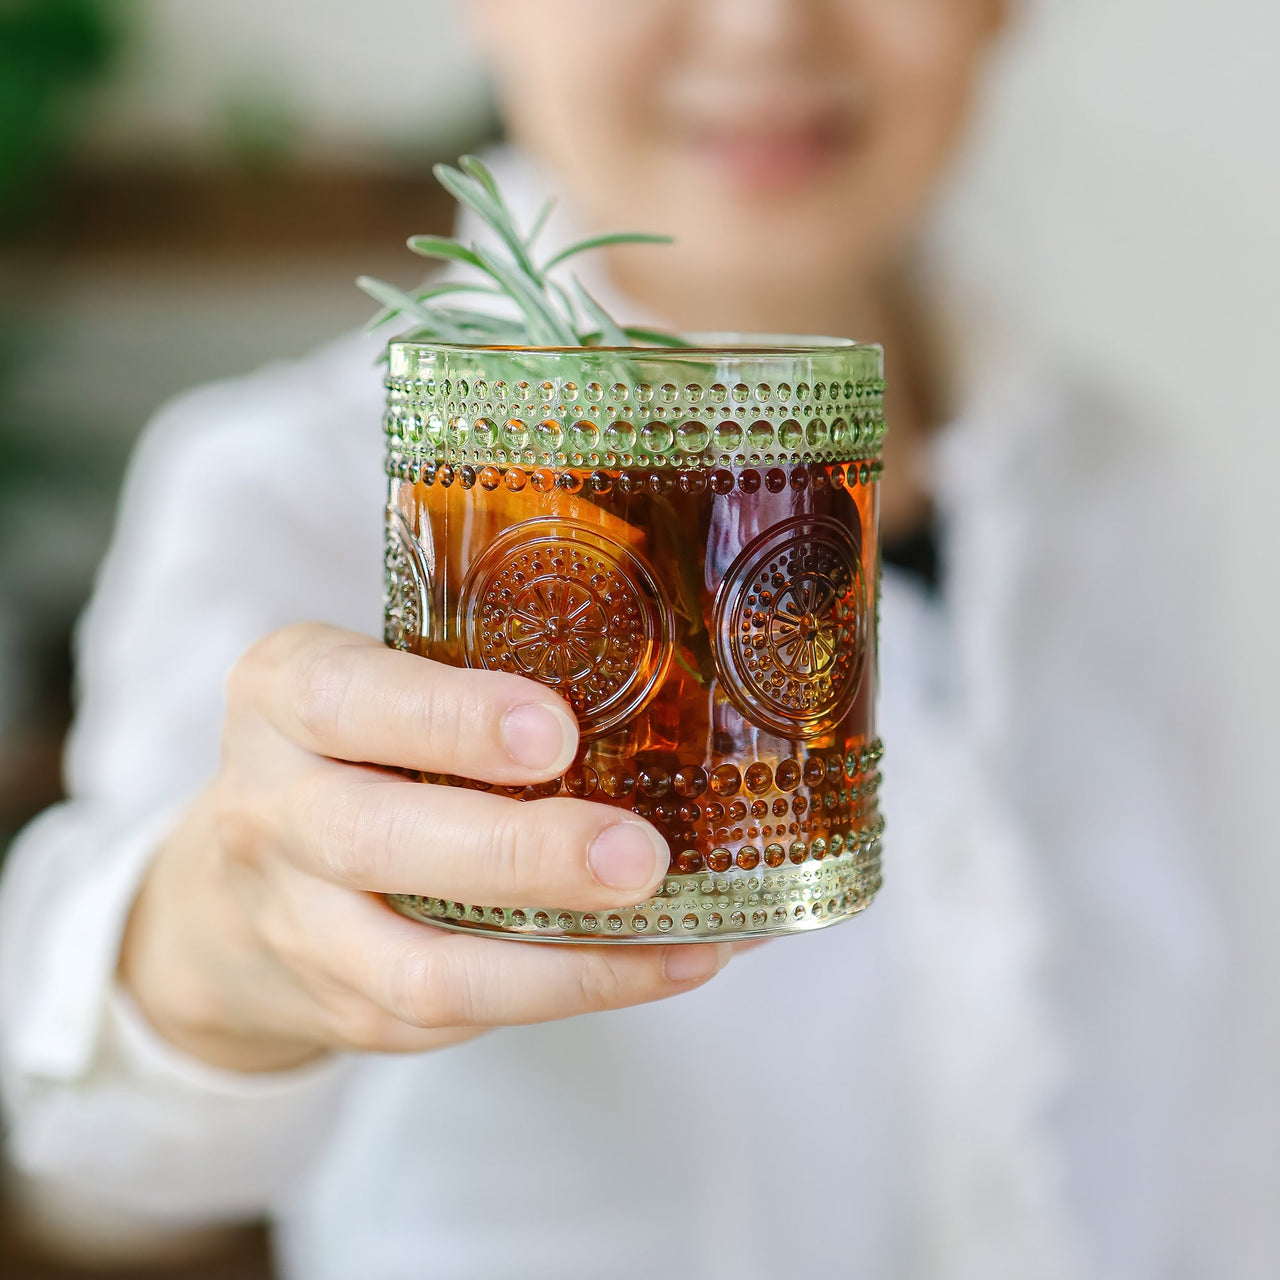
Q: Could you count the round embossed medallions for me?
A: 3